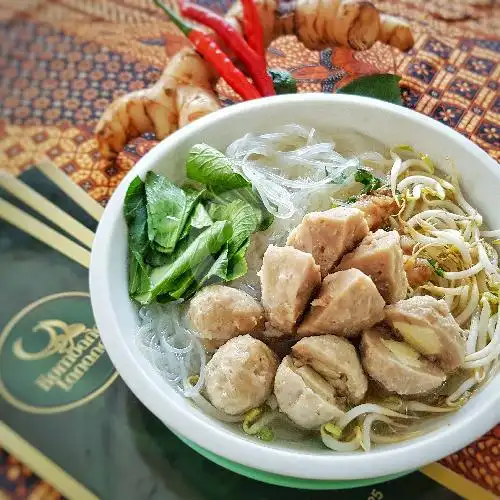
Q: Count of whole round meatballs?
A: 2